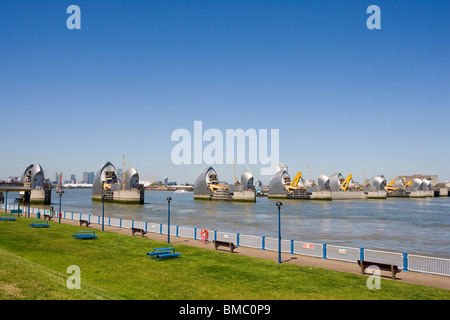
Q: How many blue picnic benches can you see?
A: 4